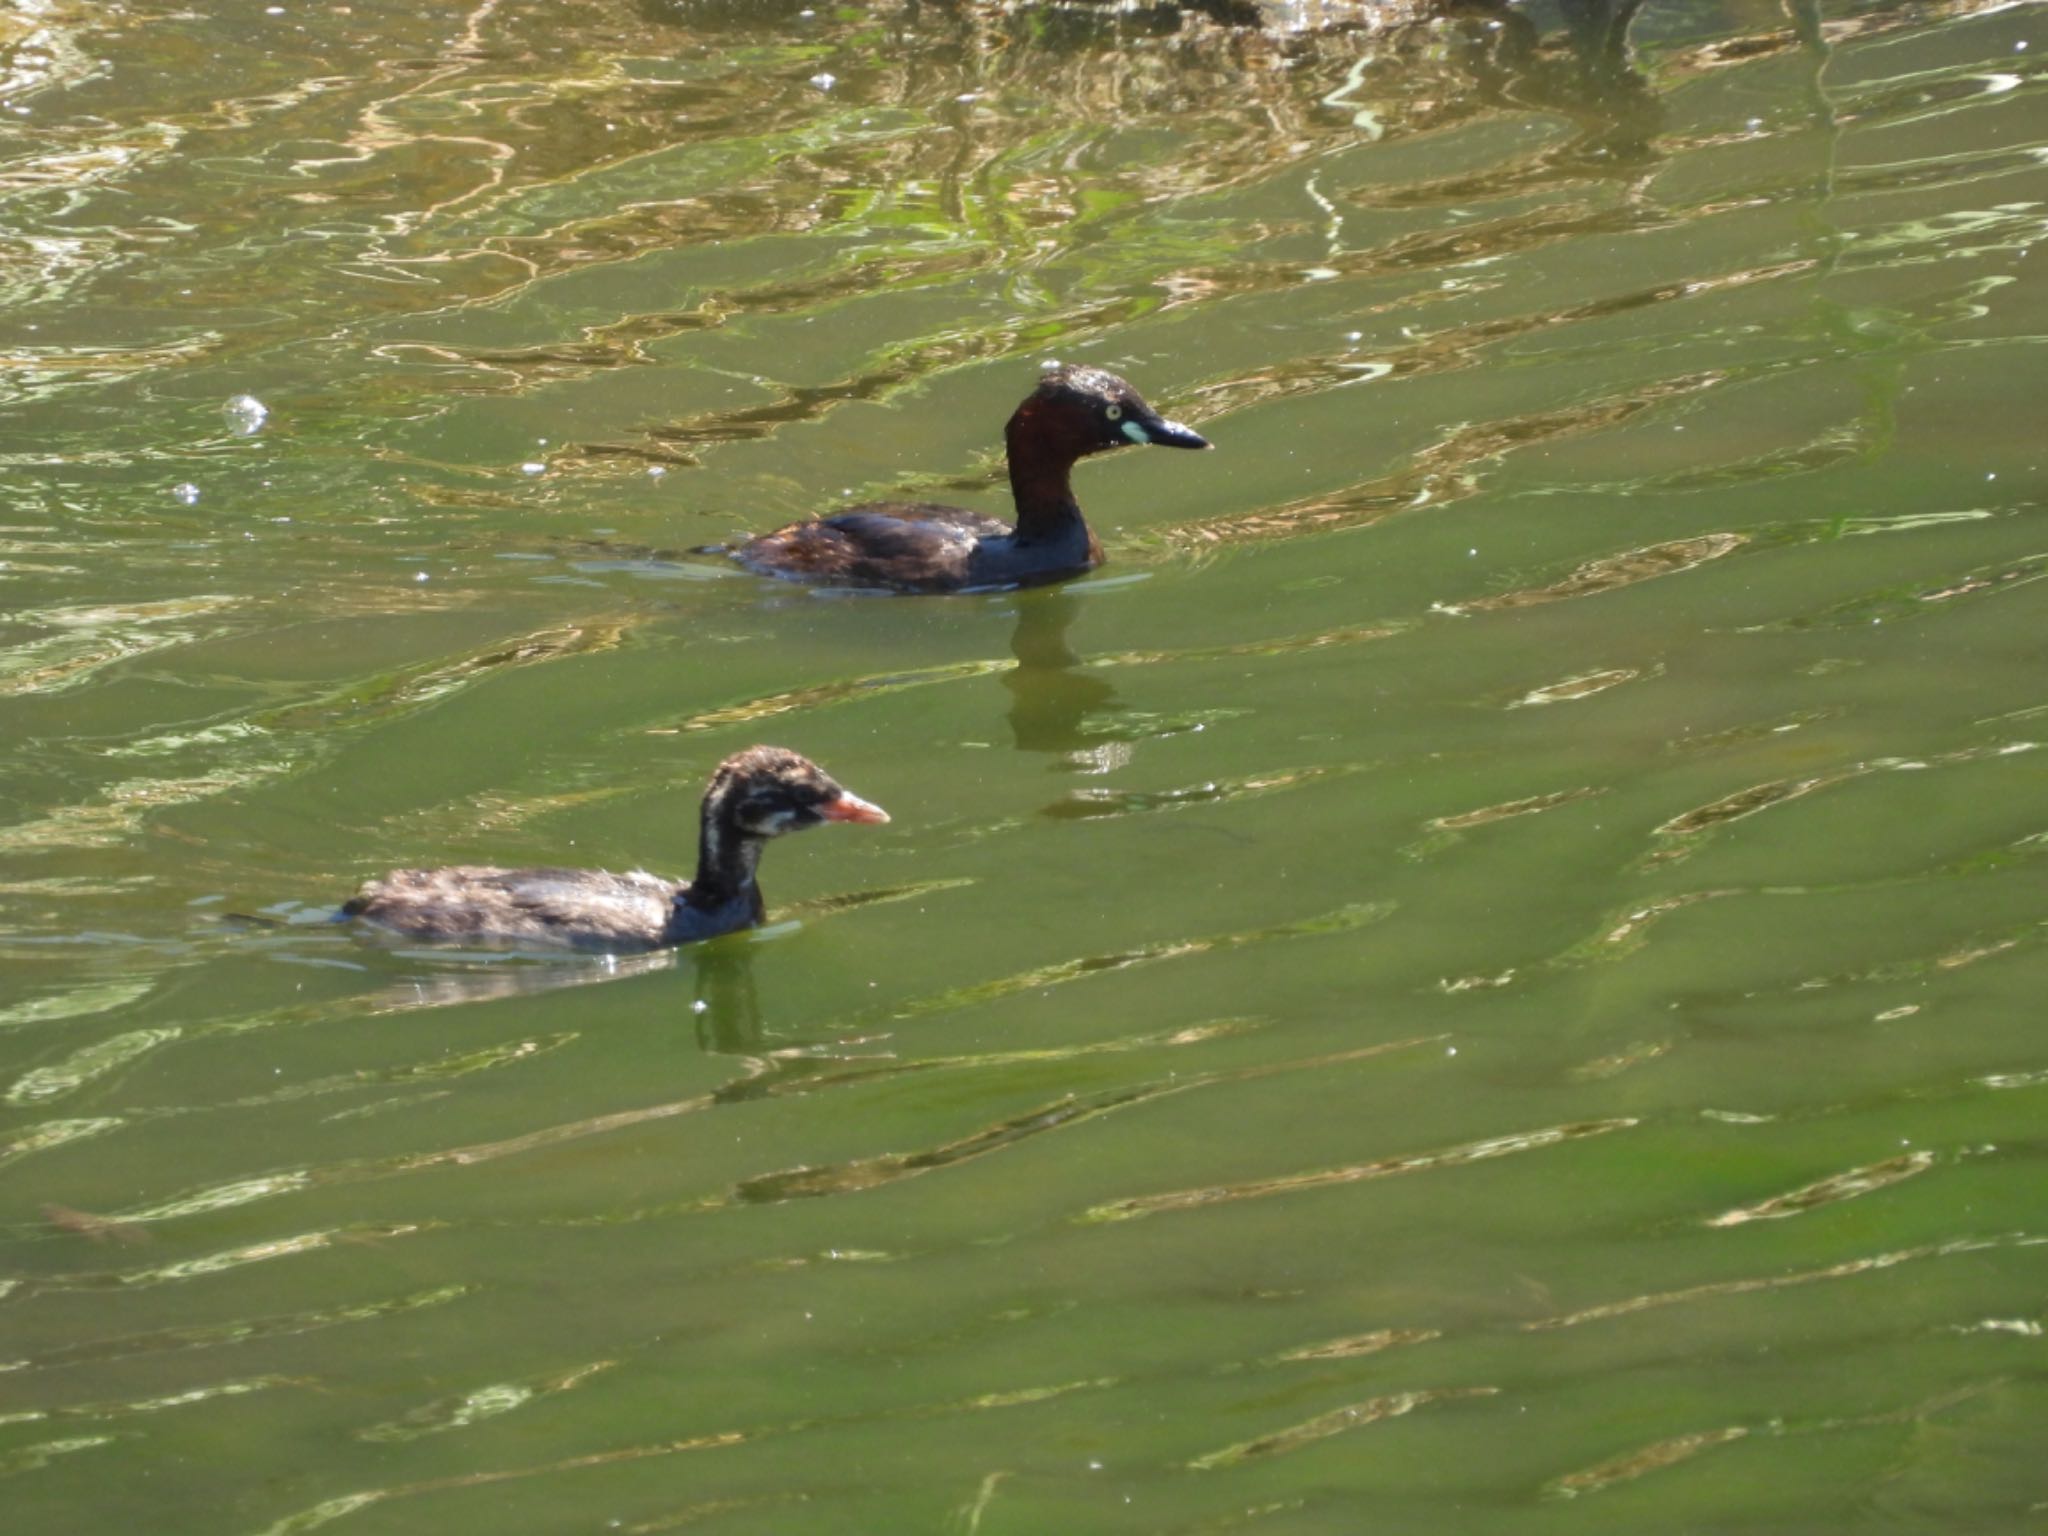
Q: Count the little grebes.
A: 2